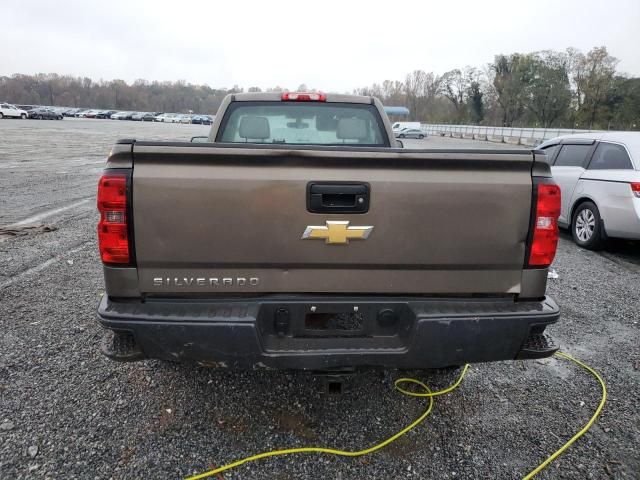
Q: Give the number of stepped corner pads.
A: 2